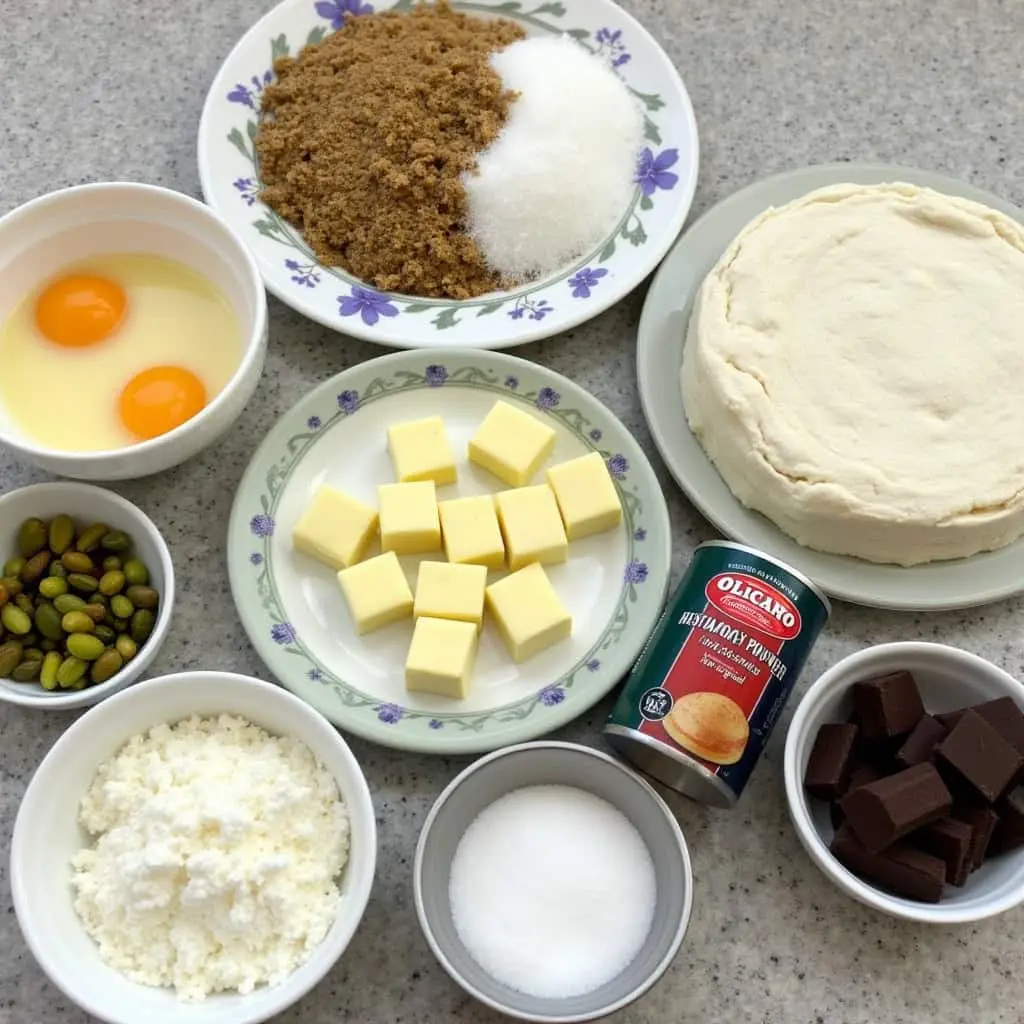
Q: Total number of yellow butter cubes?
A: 11